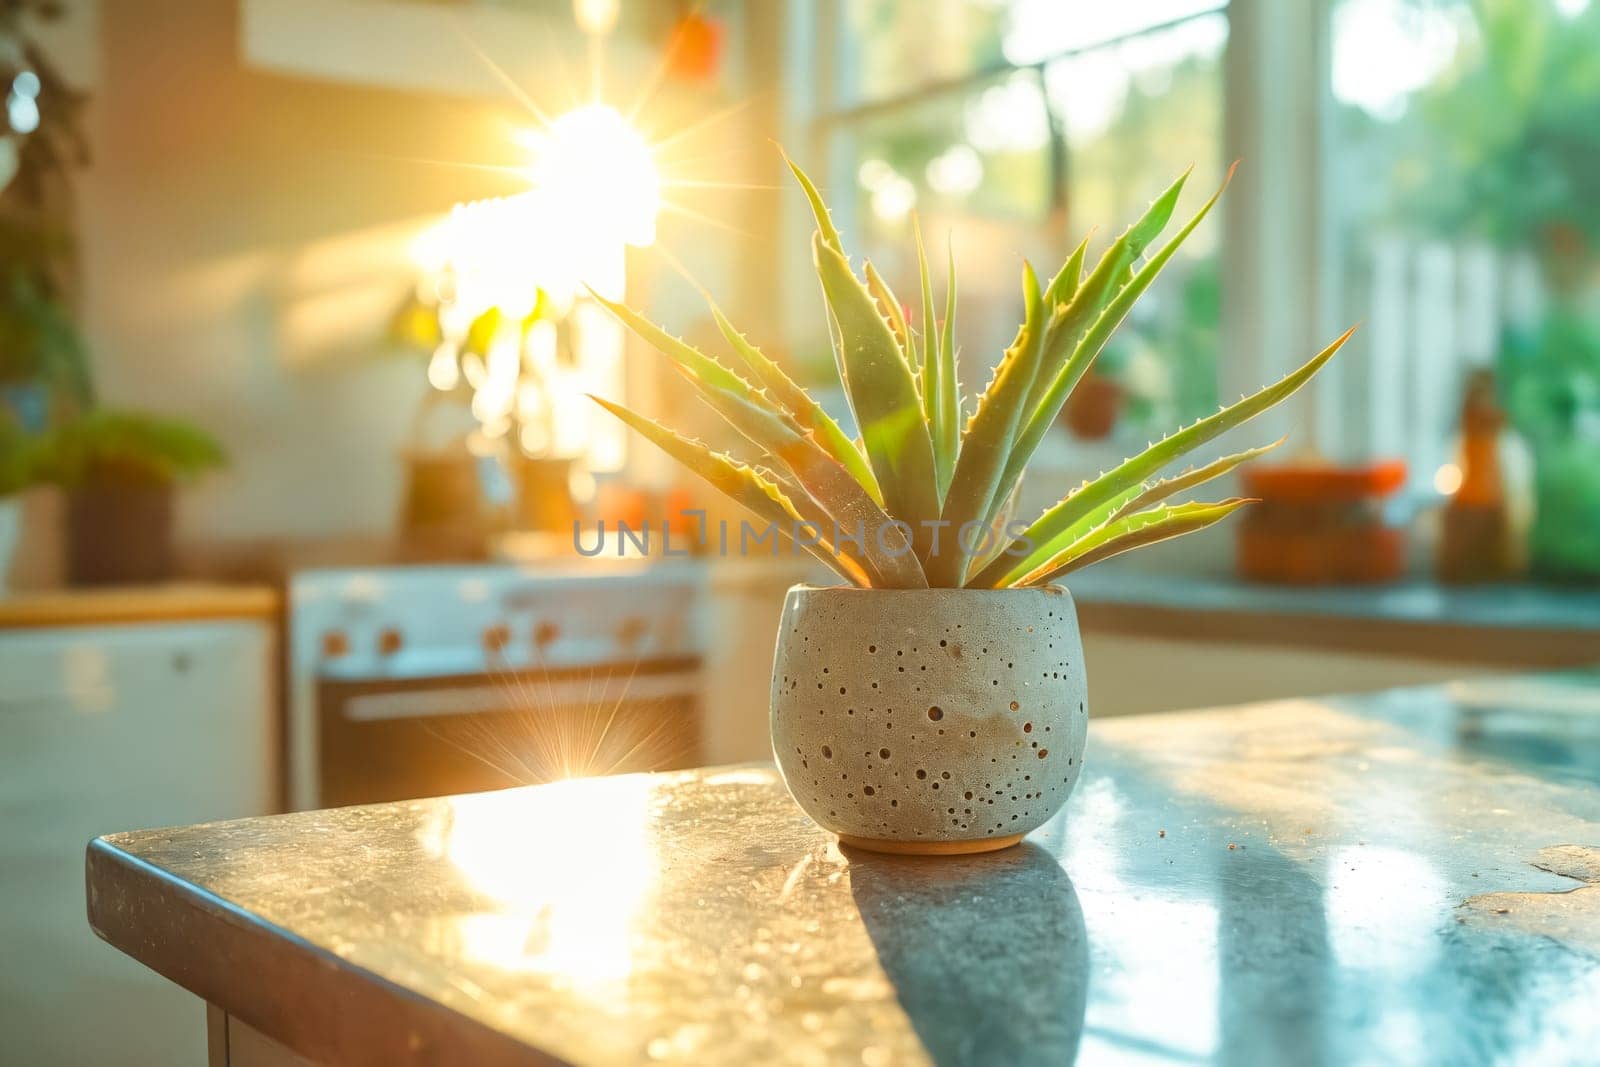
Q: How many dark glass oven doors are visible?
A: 1